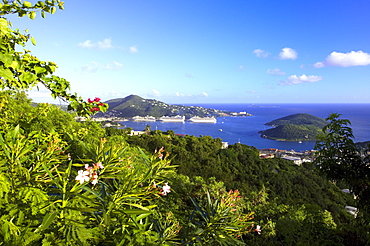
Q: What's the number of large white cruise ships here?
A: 3